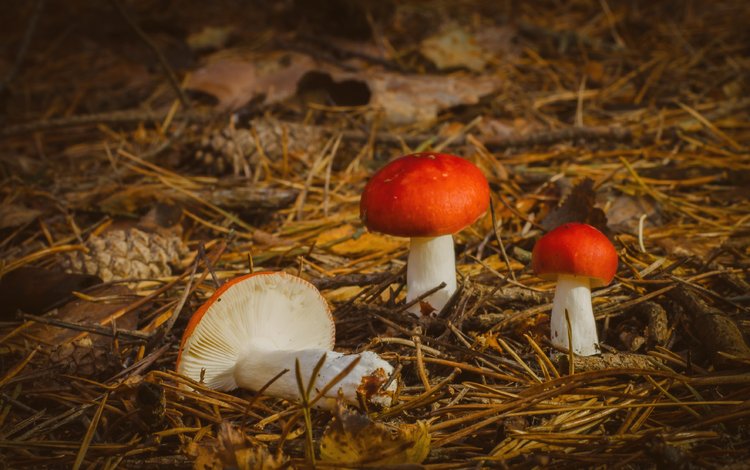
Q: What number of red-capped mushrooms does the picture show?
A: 3